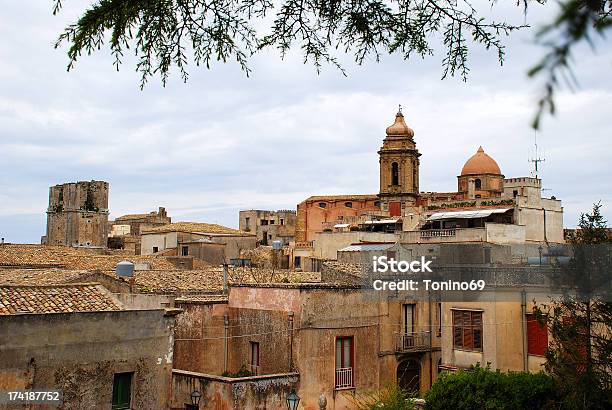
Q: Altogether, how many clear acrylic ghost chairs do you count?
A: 0